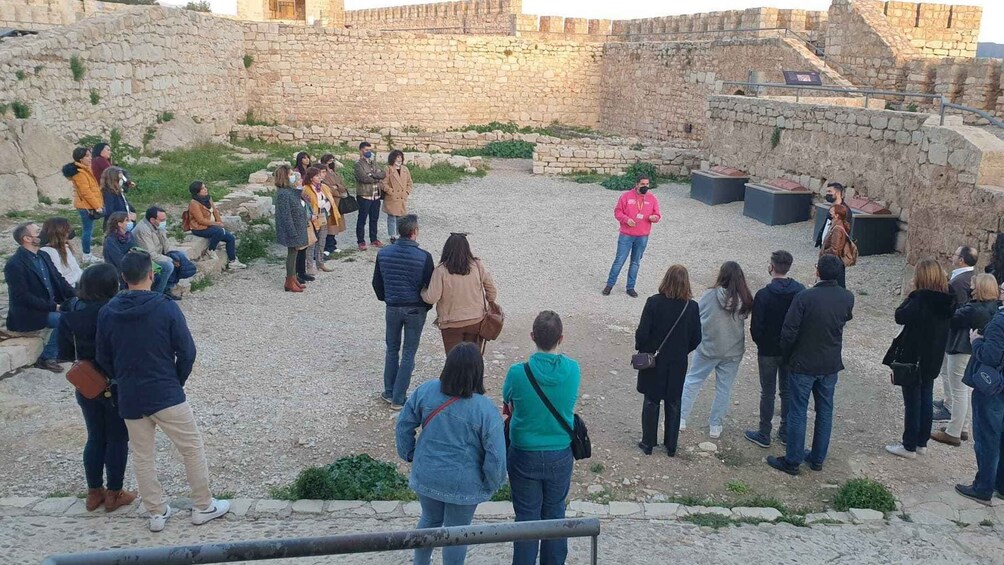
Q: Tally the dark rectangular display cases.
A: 3